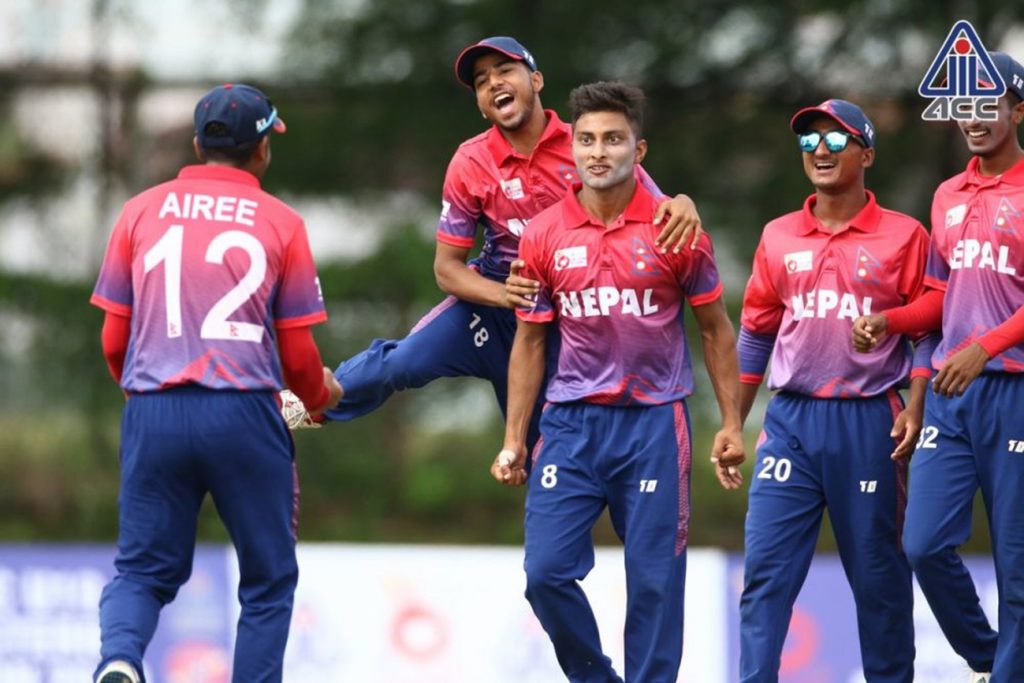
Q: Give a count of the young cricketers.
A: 5